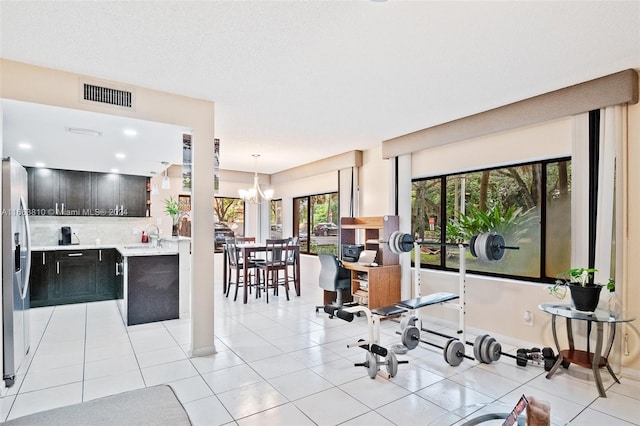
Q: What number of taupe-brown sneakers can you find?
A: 0